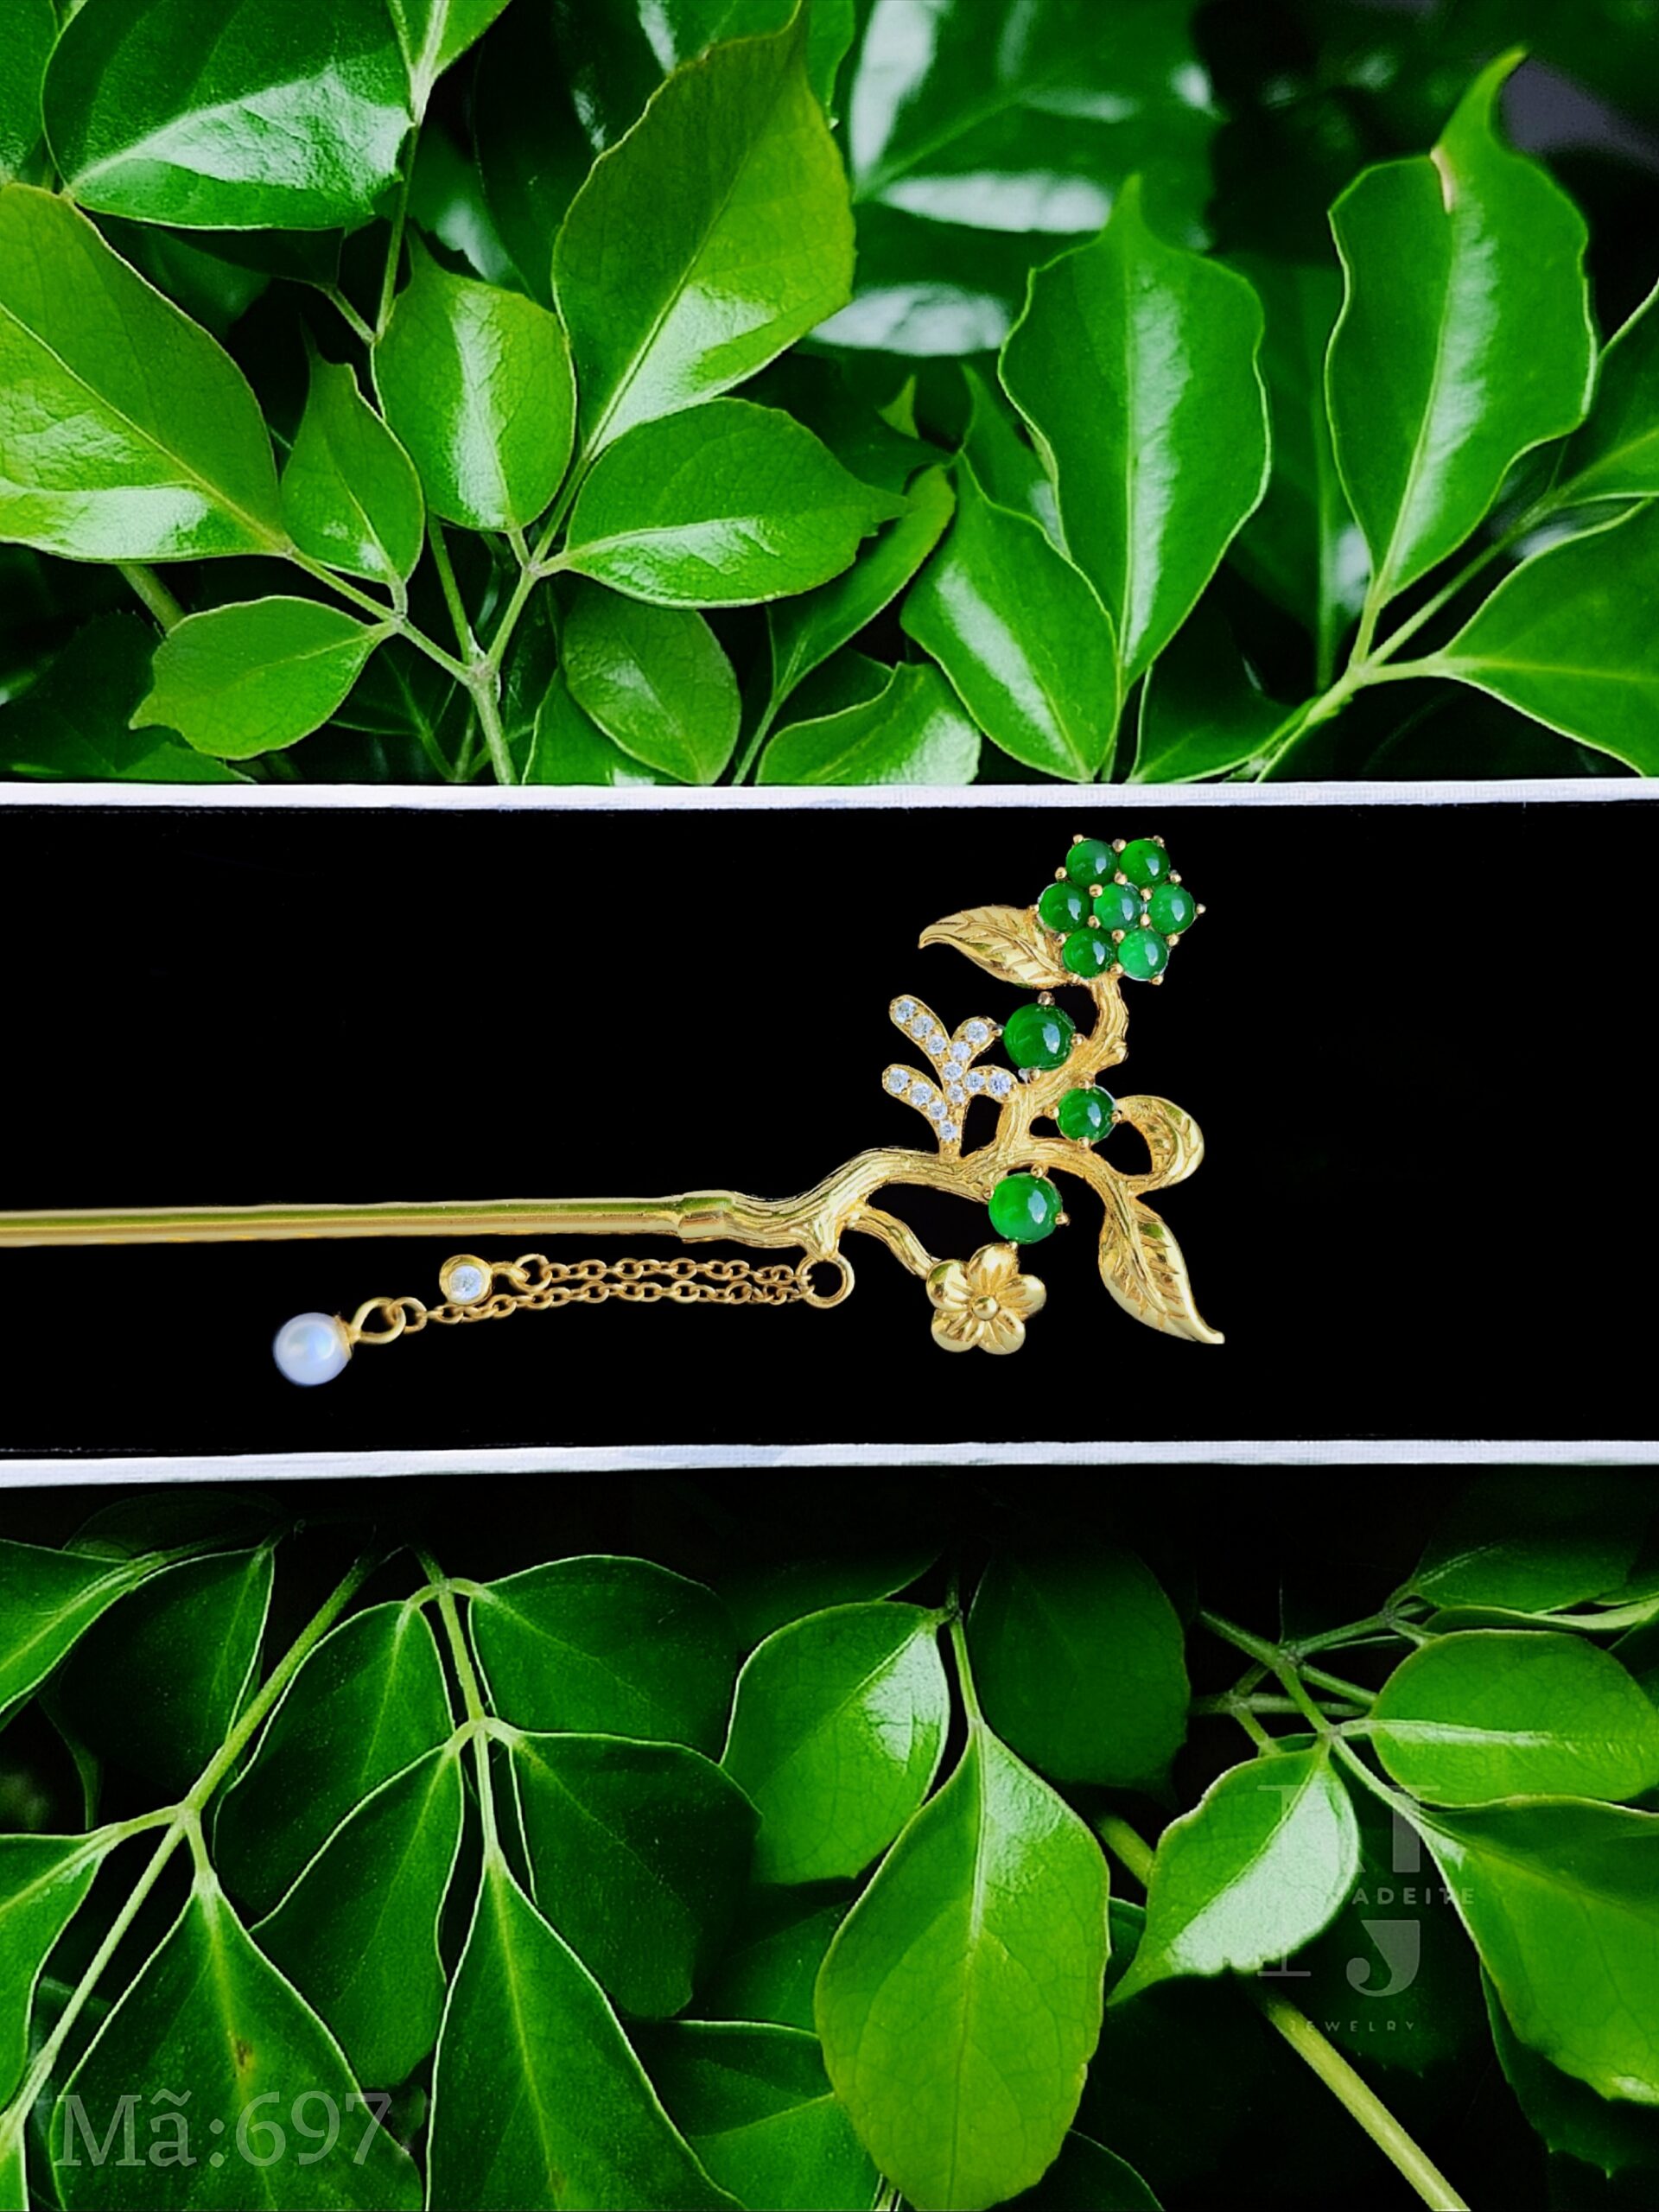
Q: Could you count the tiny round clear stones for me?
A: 14